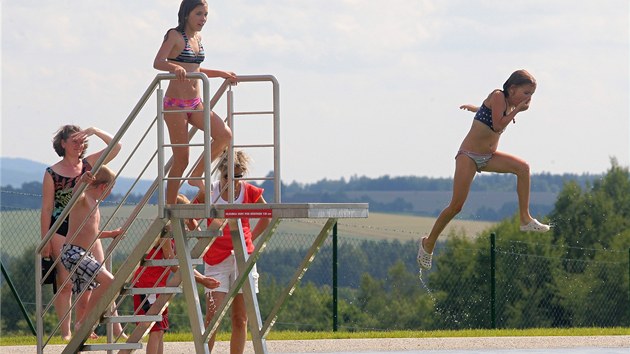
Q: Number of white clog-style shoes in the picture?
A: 2